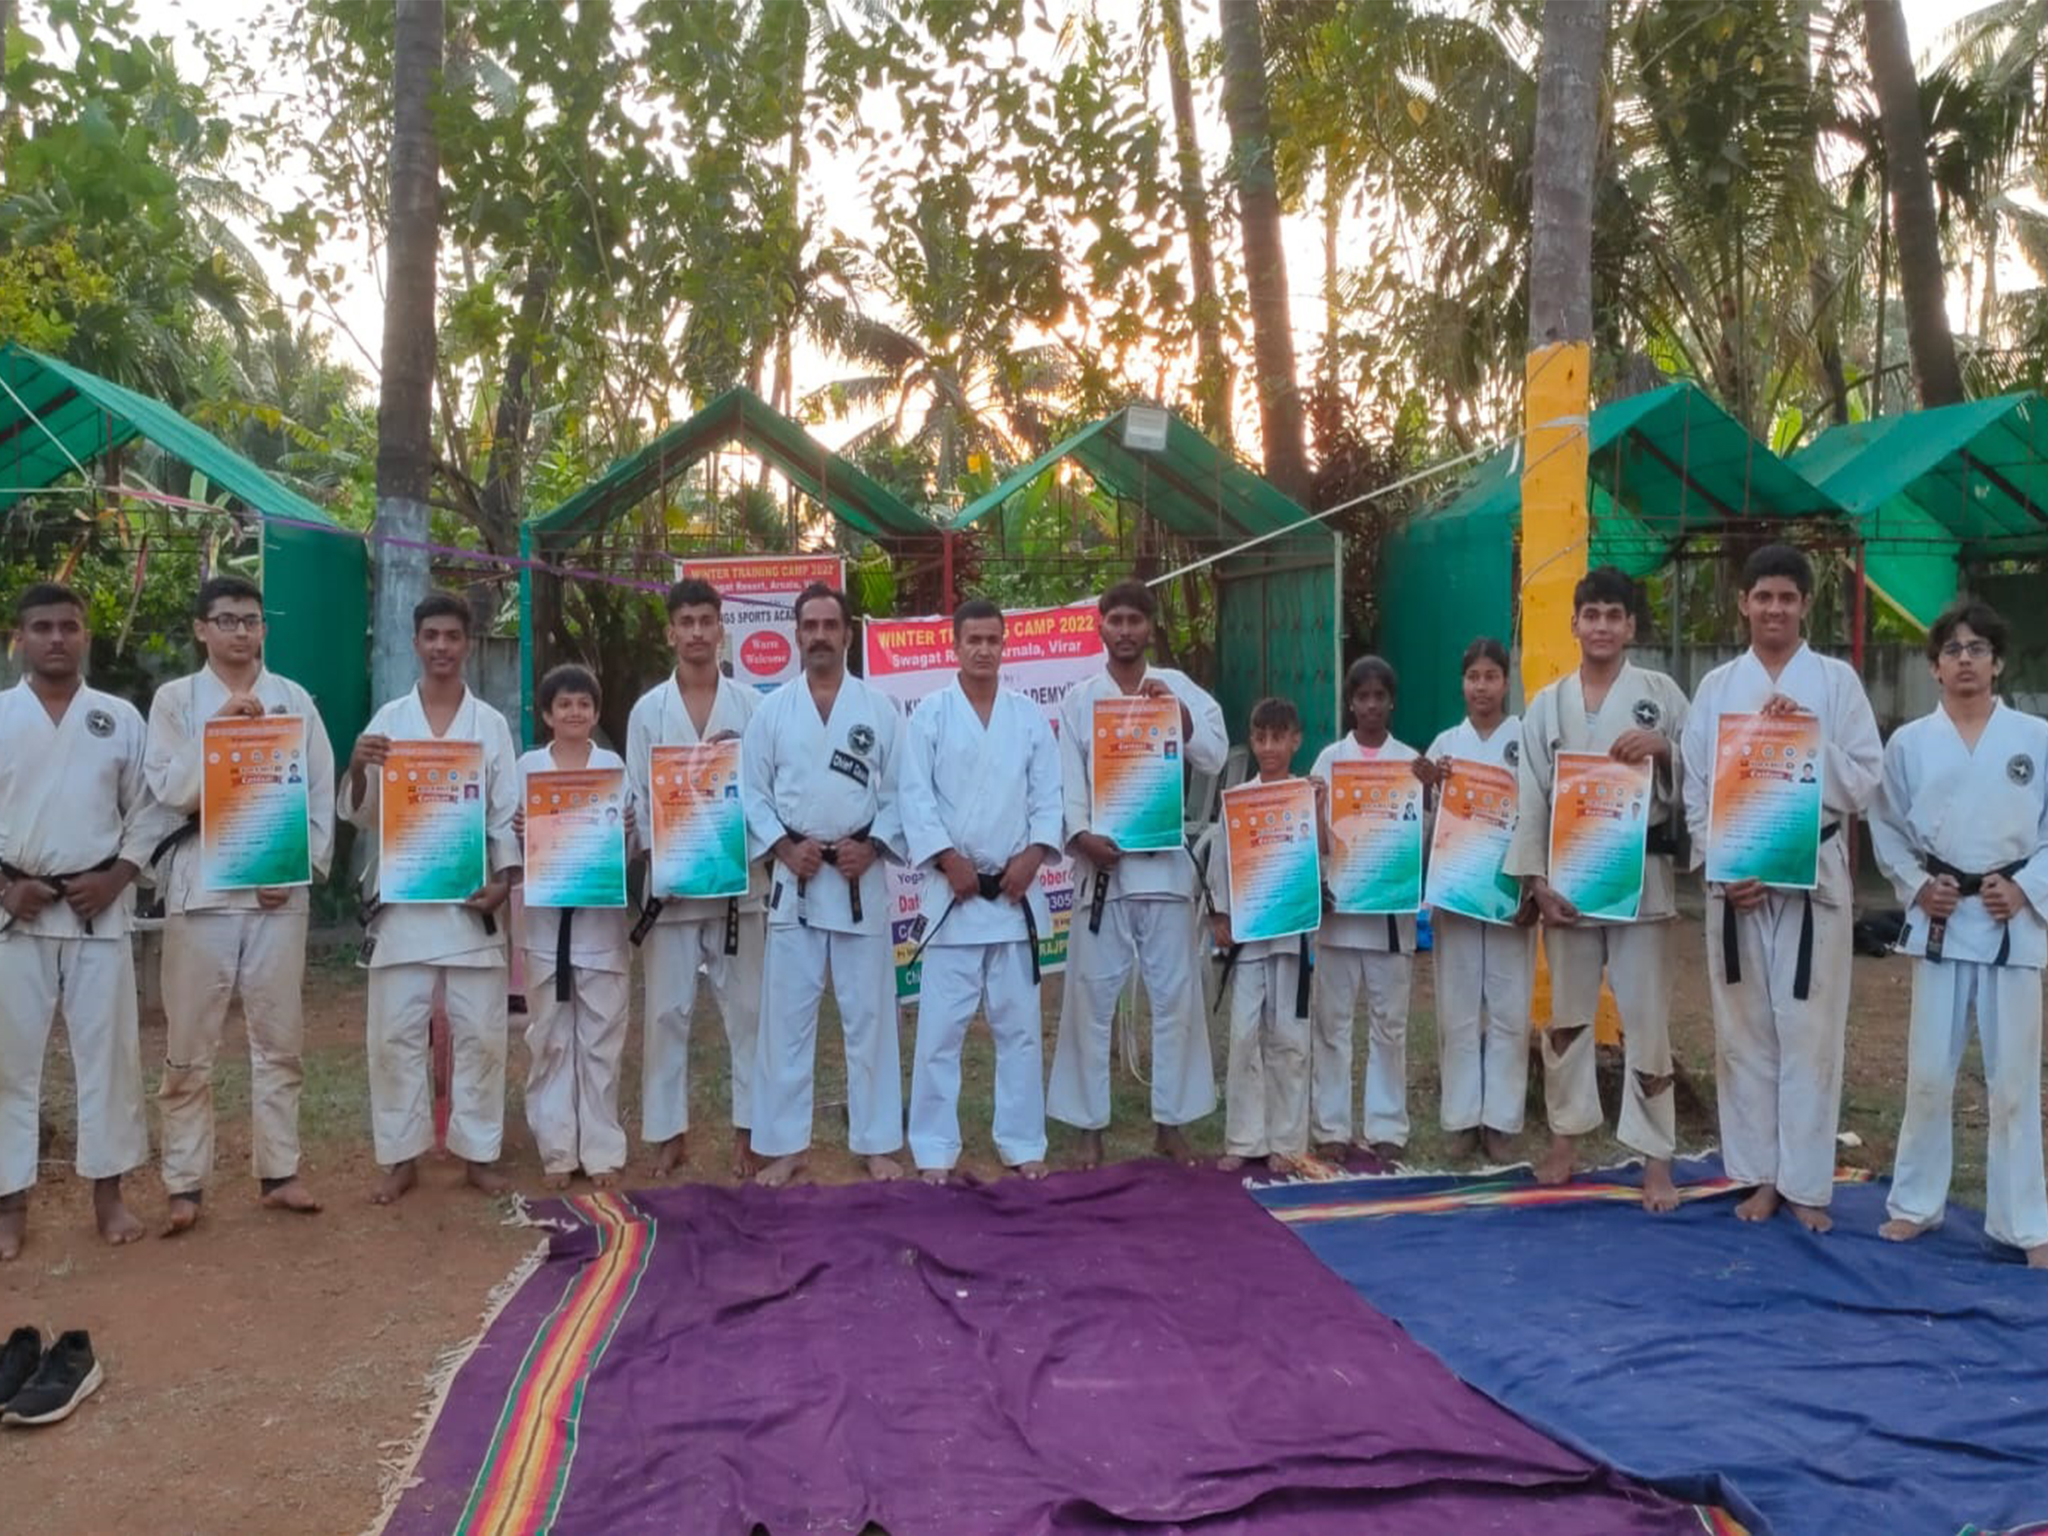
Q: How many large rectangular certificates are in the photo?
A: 10